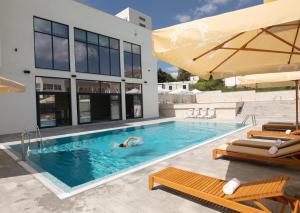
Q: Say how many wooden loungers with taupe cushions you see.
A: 2